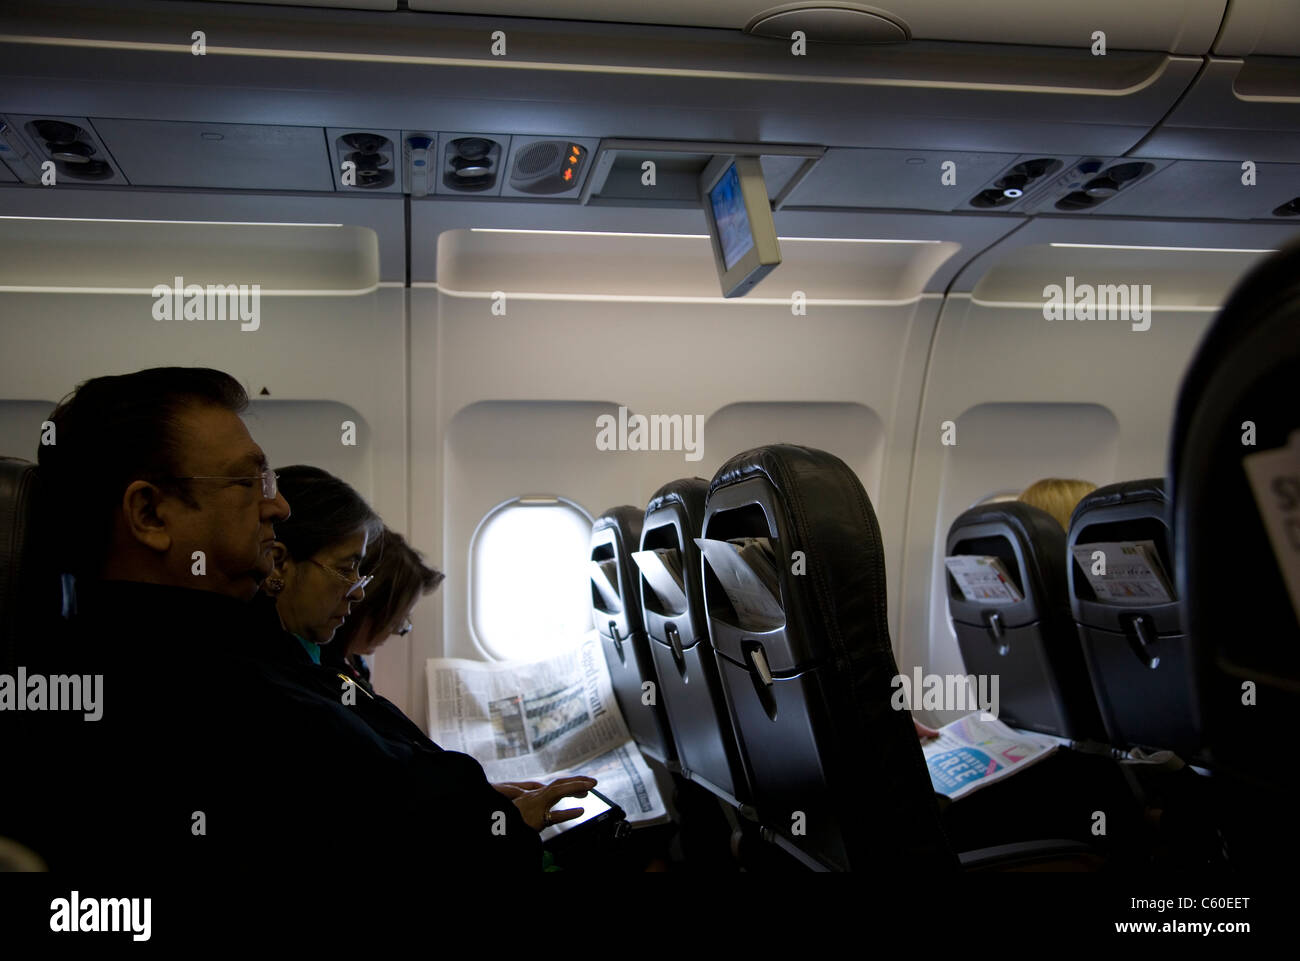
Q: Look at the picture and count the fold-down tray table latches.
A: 5